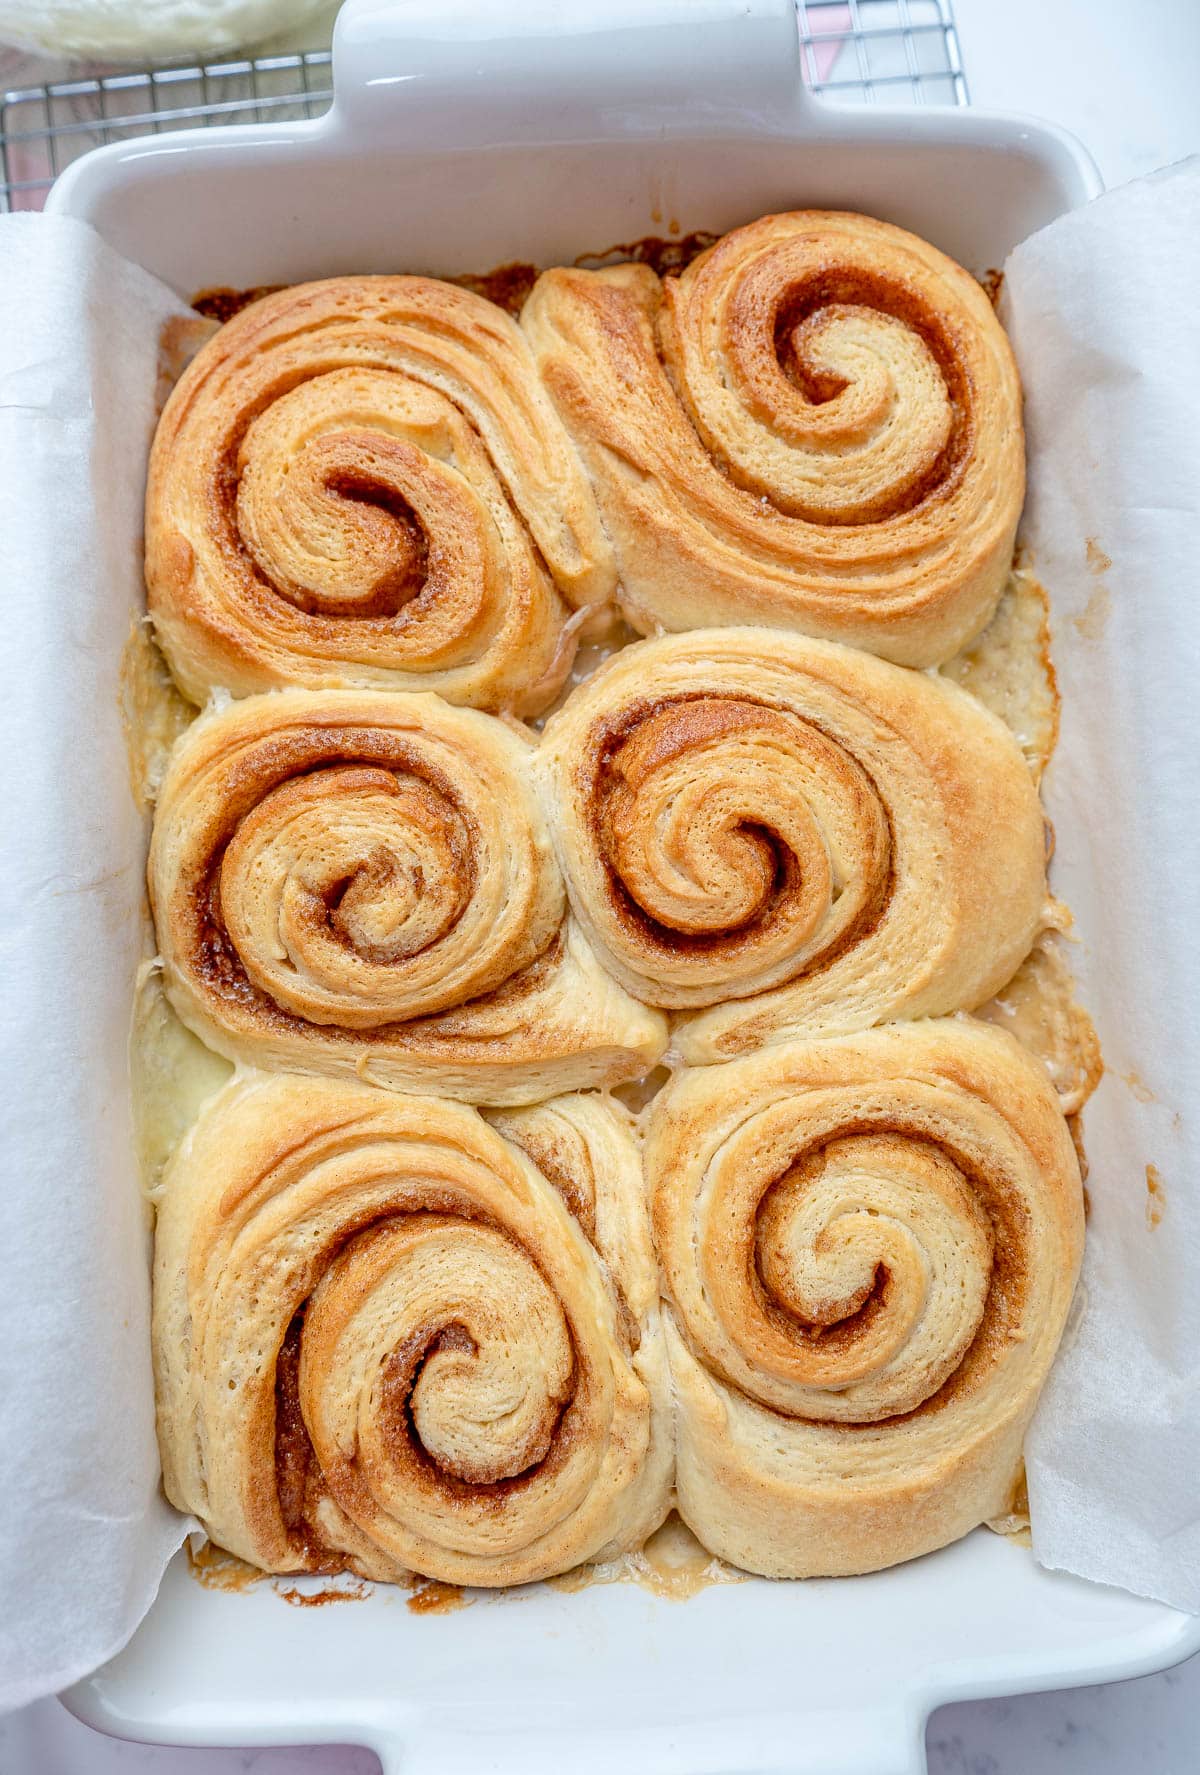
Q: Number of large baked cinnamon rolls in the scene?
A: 6